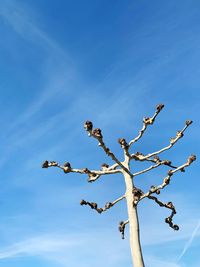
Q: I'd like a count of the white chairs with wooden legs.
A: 0